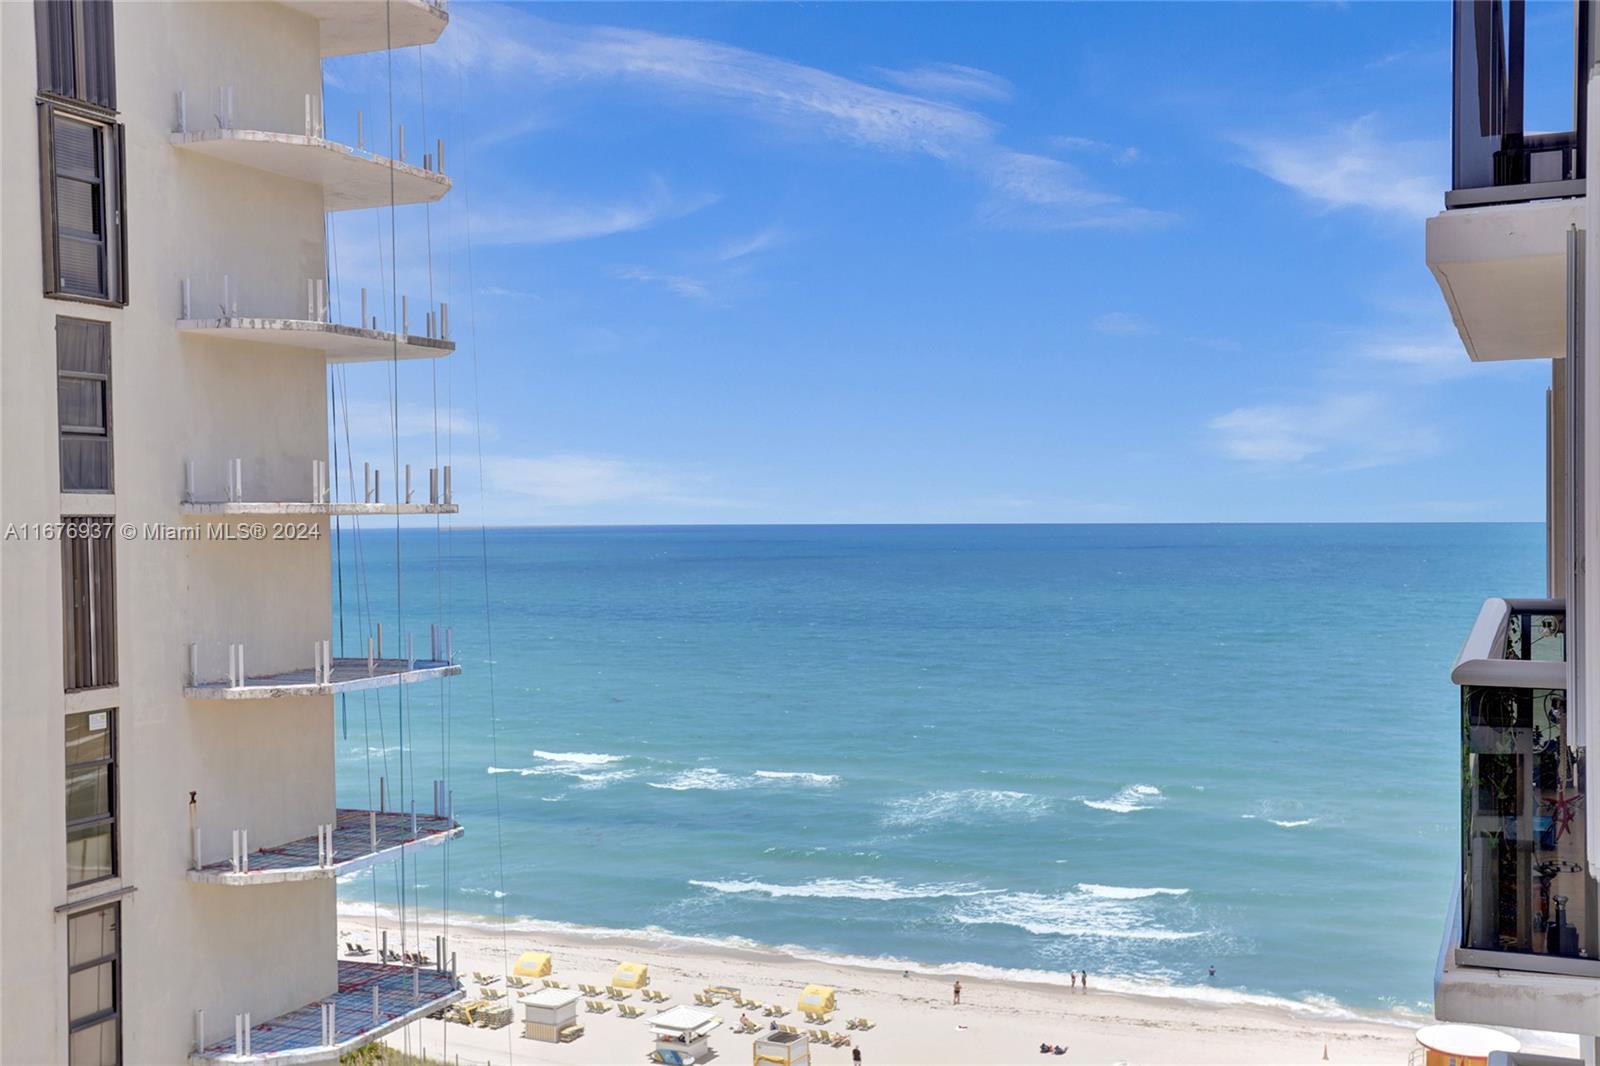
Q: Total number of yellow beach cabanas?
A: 3